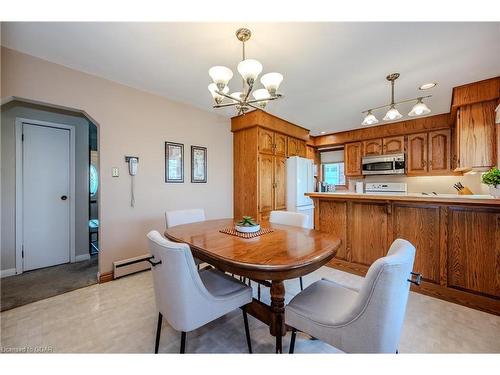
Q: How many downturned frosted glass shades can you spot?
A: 3